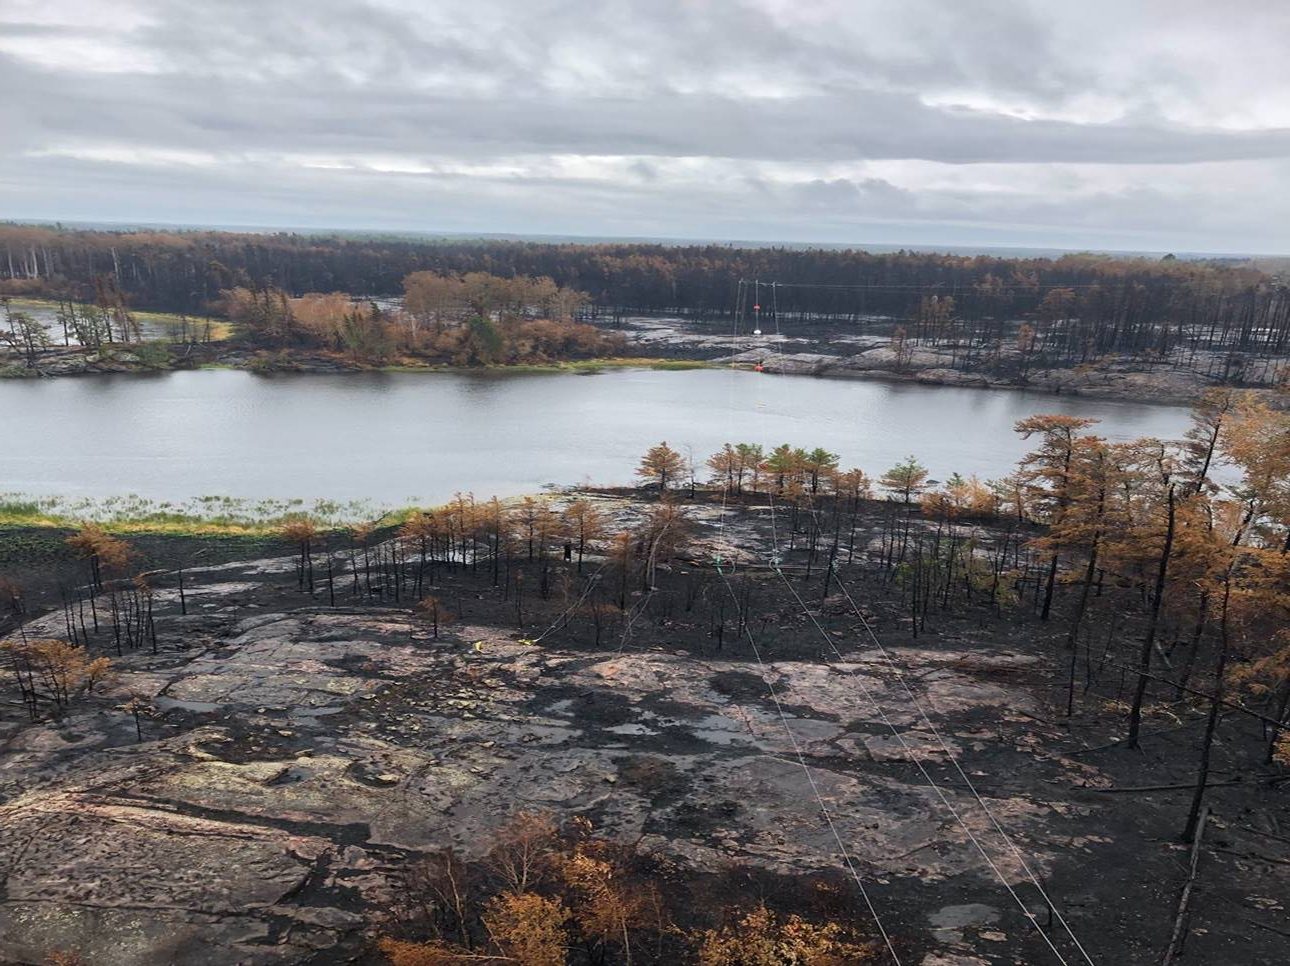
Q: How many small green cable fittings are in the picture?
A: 3